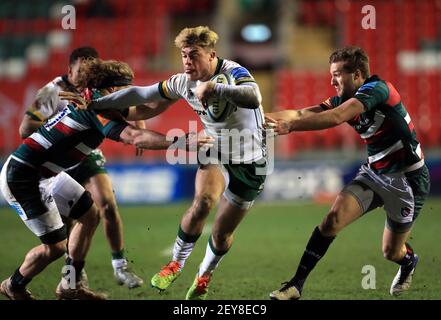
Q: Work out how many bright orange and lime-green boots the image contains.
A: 2